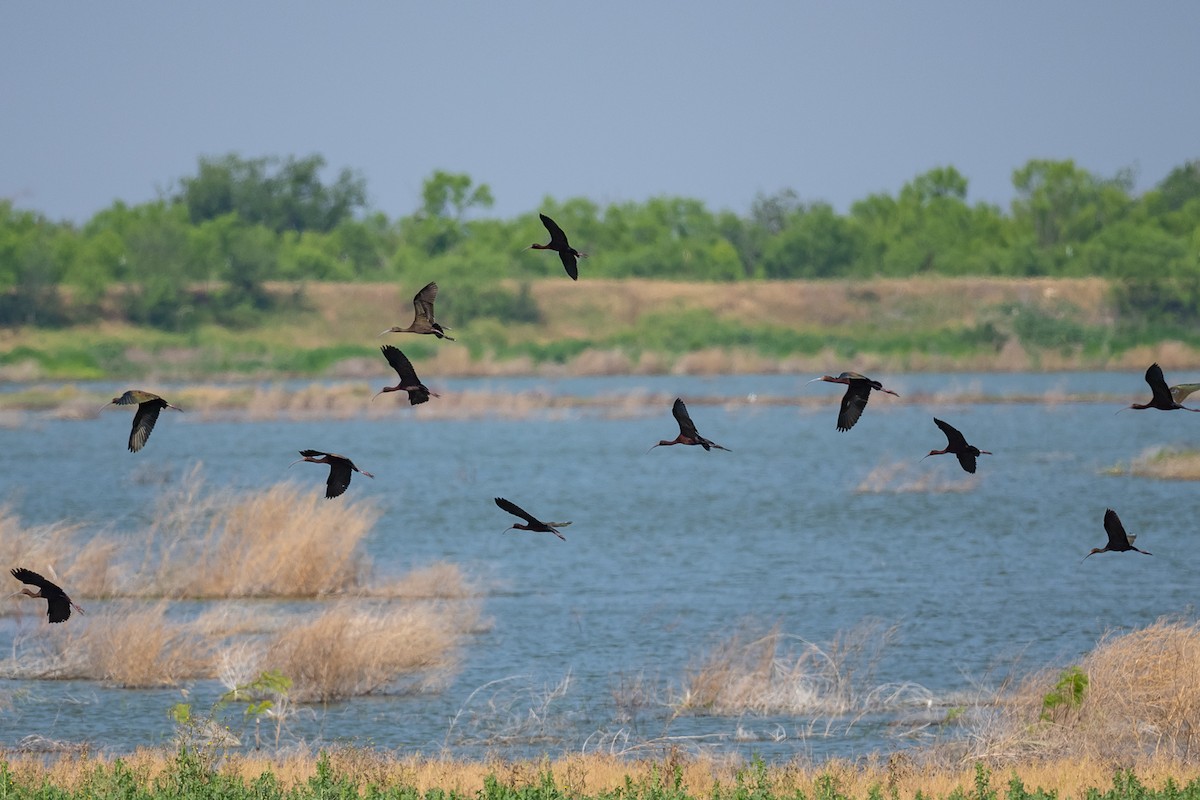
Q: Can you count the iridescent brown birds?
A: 12